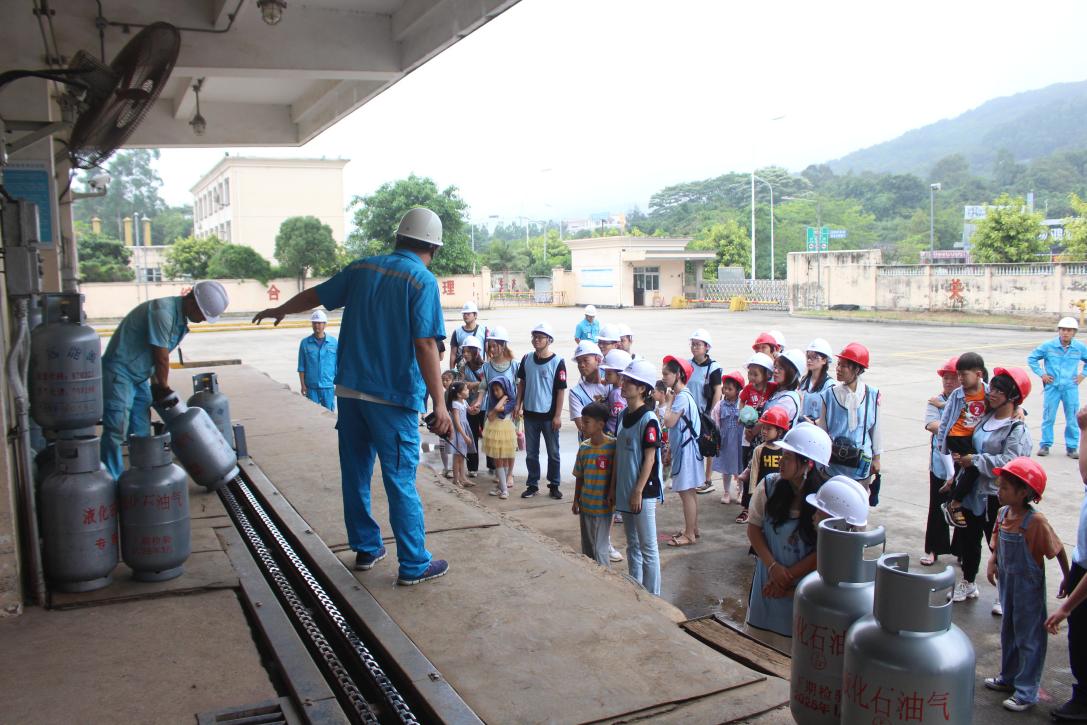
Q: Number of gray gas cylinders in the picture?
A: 7